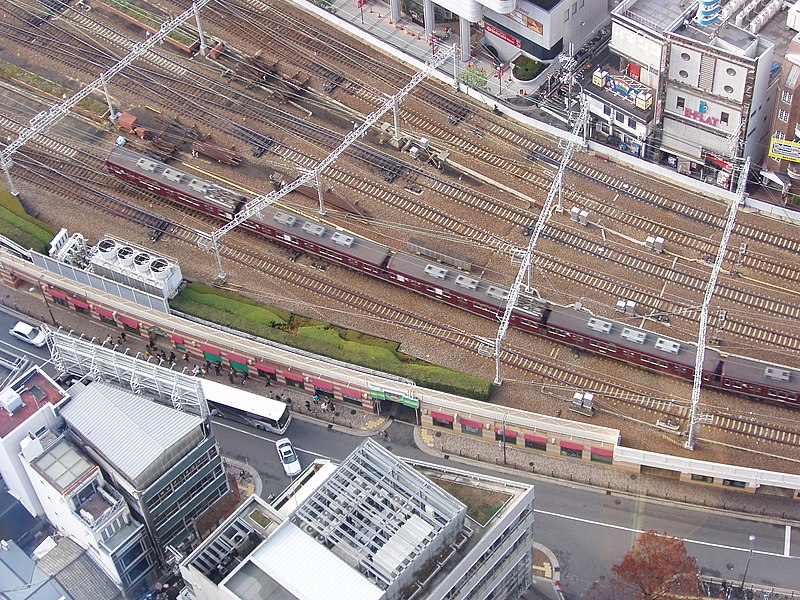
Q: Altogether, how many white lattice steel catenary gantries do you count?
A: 4